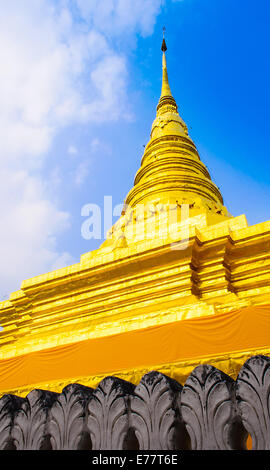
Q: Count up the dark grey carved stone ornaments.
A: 7